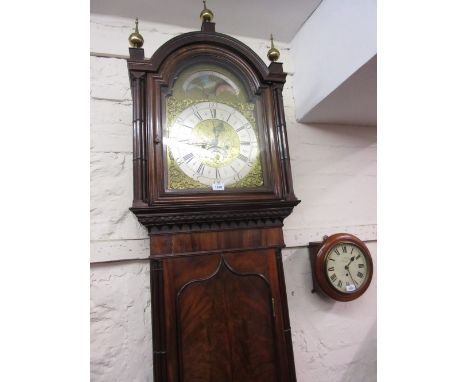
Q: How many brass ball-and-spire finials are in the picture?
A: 3